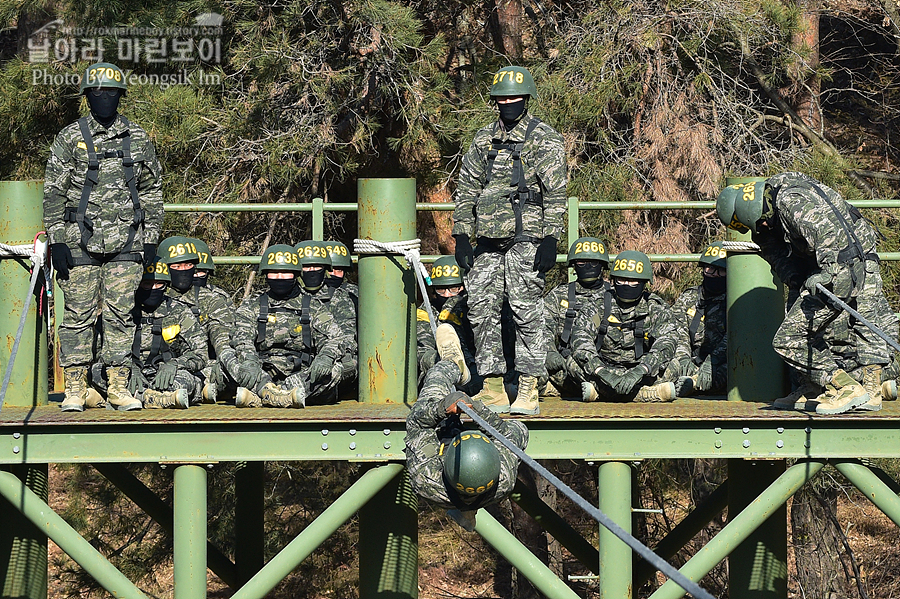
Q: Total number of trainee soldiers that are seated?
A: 10